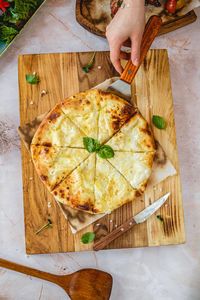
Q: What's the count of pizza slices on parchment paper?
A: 8